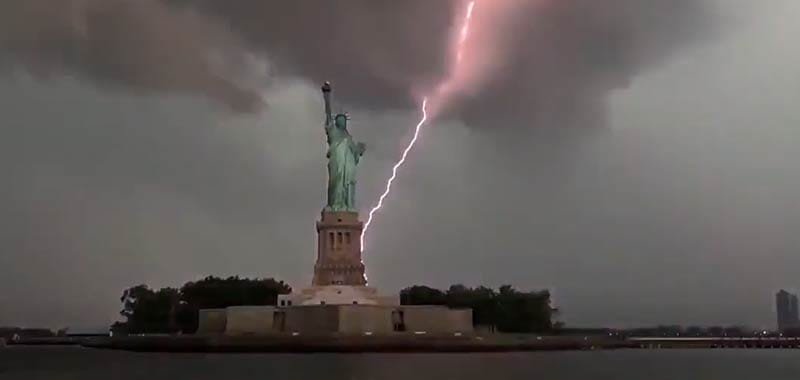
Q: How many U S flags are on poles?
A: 0